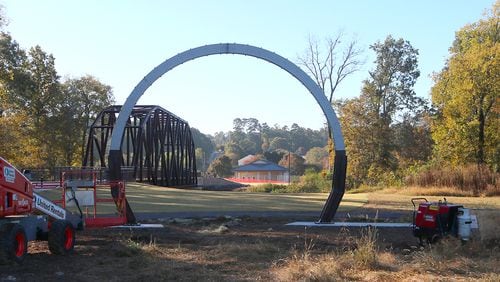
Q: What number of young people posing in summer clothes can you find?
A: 0